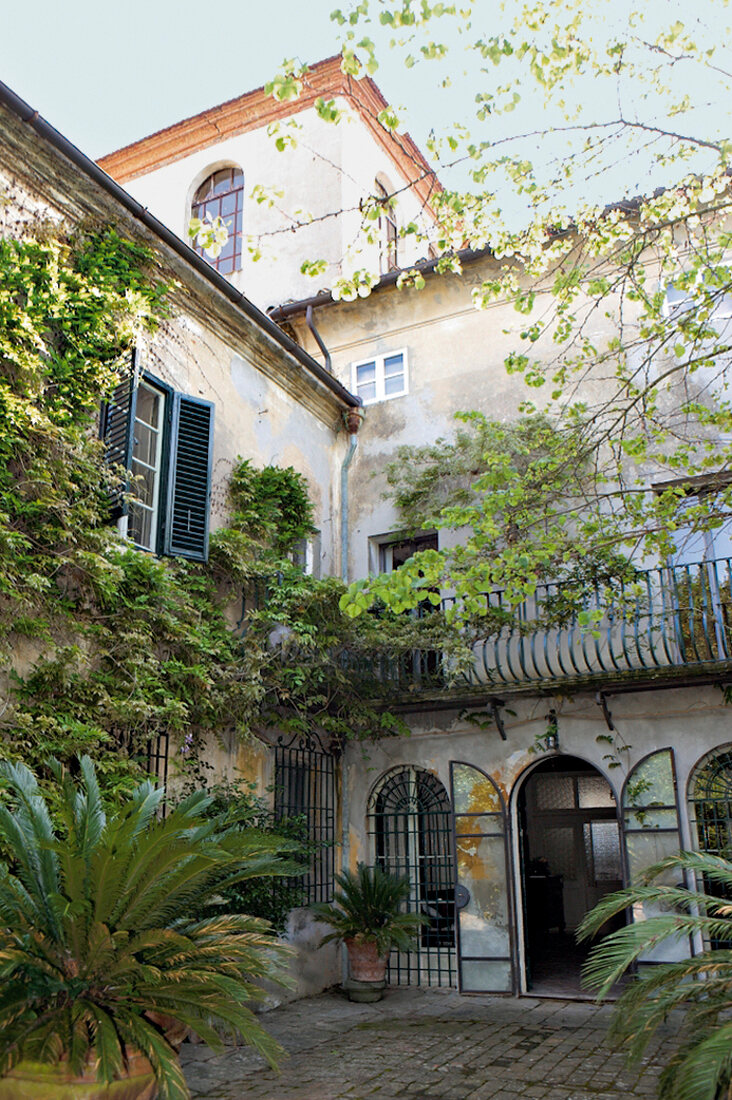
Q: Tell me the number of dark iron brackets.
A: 2